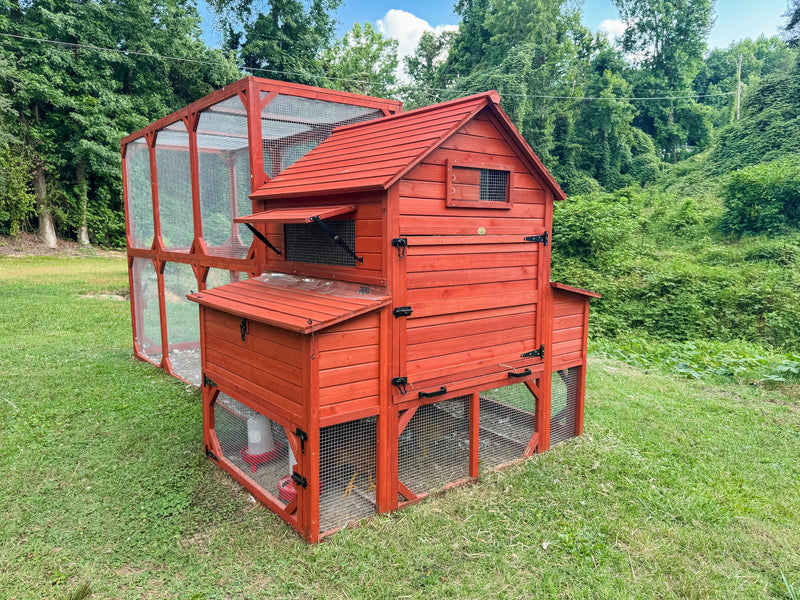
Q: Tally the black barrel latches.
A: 2